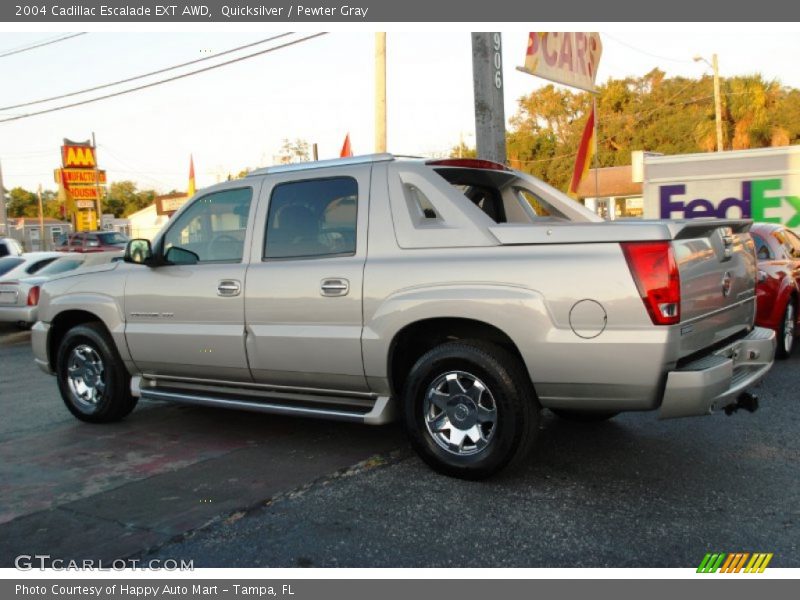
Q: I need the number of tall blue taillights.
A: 0